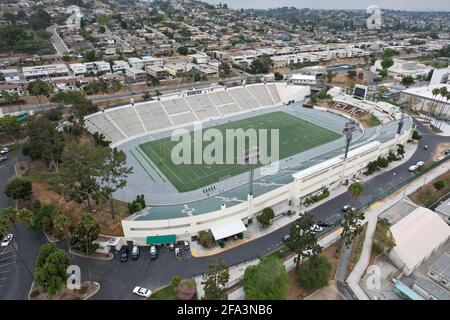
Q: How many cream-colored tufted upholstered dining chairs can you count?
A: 0